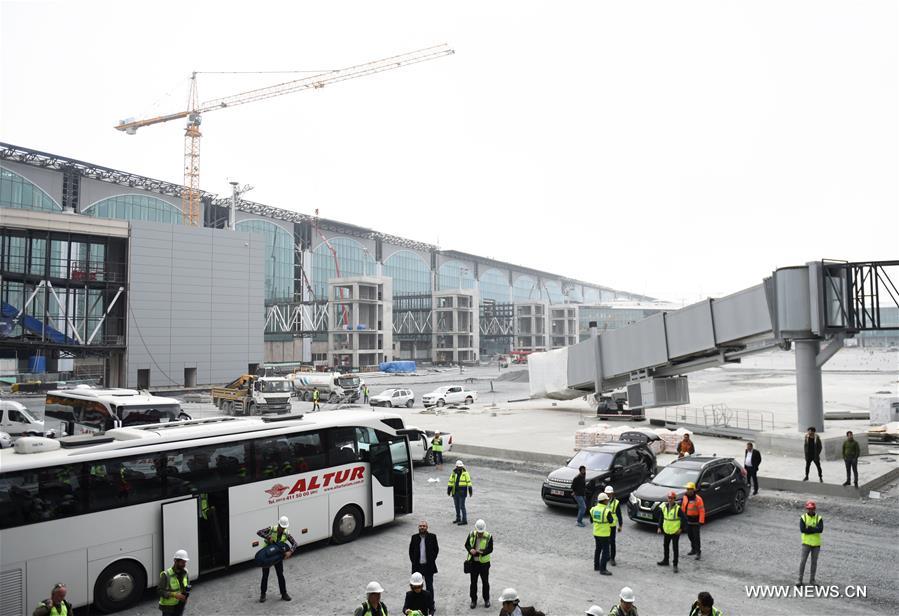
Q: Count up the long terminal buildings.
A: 1